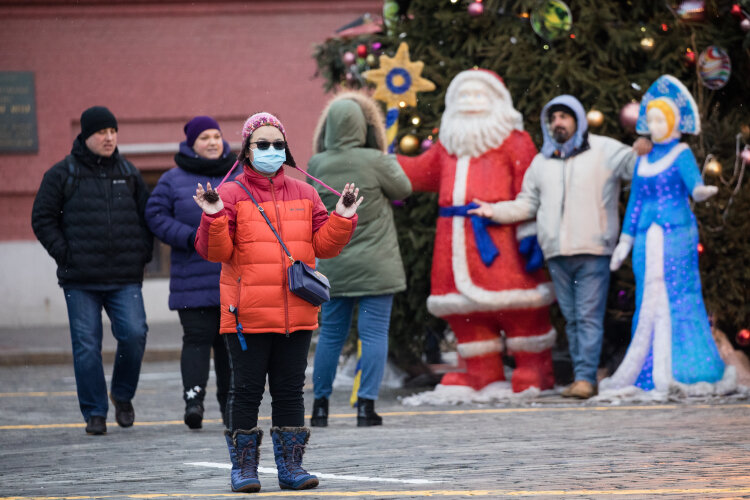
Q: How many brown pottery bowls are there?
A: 0